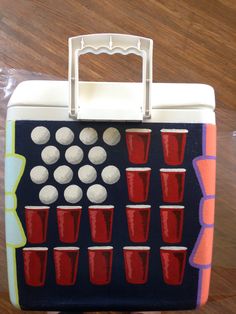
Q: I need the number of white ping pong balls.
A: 14